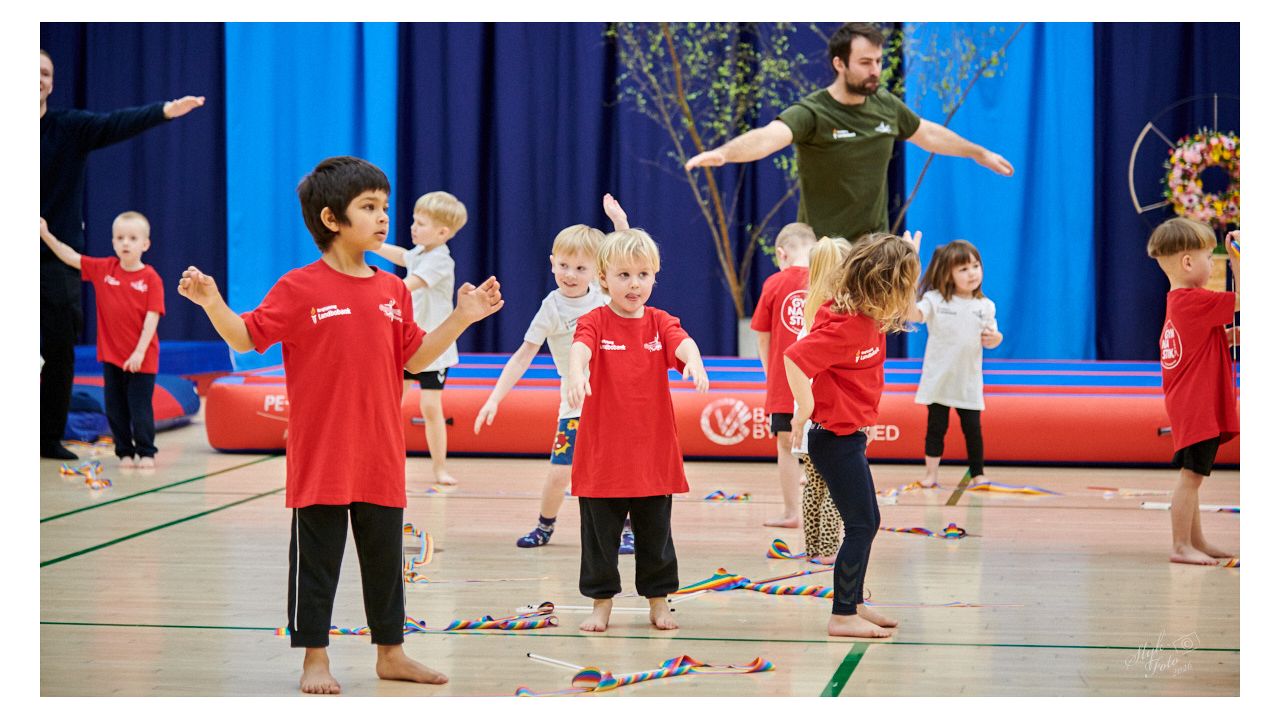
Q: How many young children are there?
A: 10